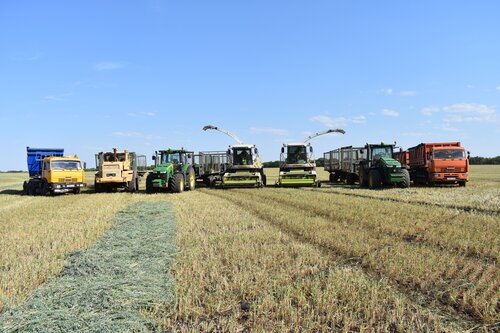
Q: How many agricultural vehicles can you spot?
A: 7